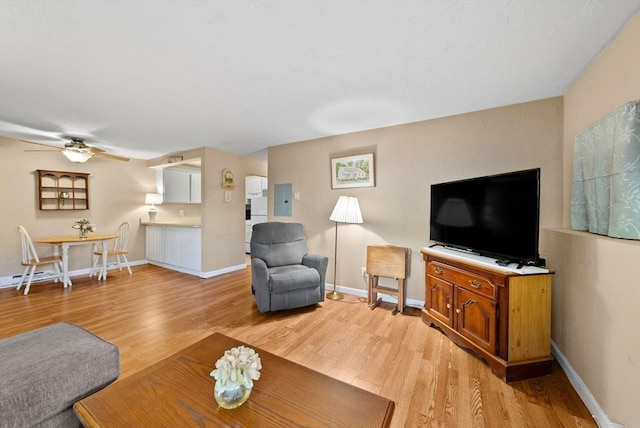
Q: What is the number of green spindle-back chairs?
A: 0